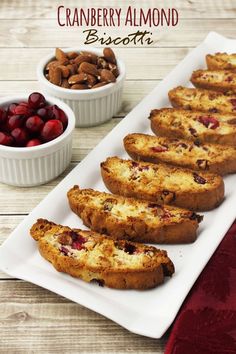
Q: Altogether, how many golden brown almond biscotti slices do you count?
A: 8